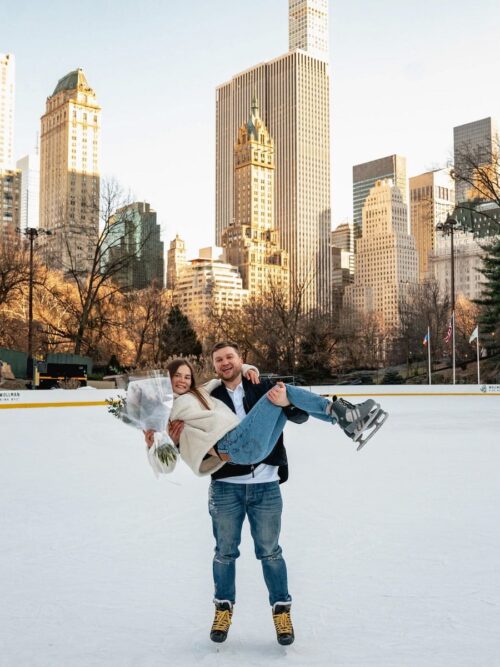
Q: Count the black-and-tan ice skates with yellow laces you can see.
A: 2